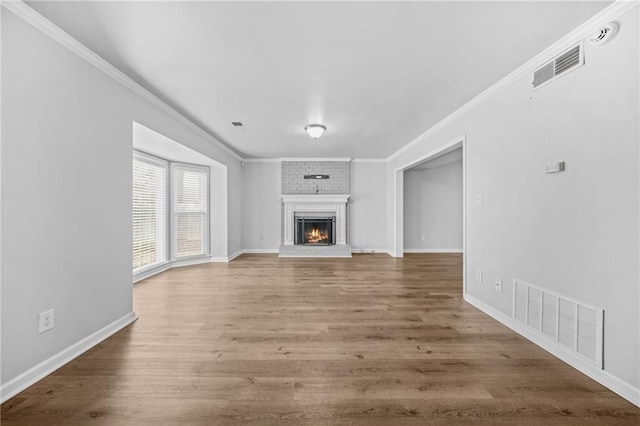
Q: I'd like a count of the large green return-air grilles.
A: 0